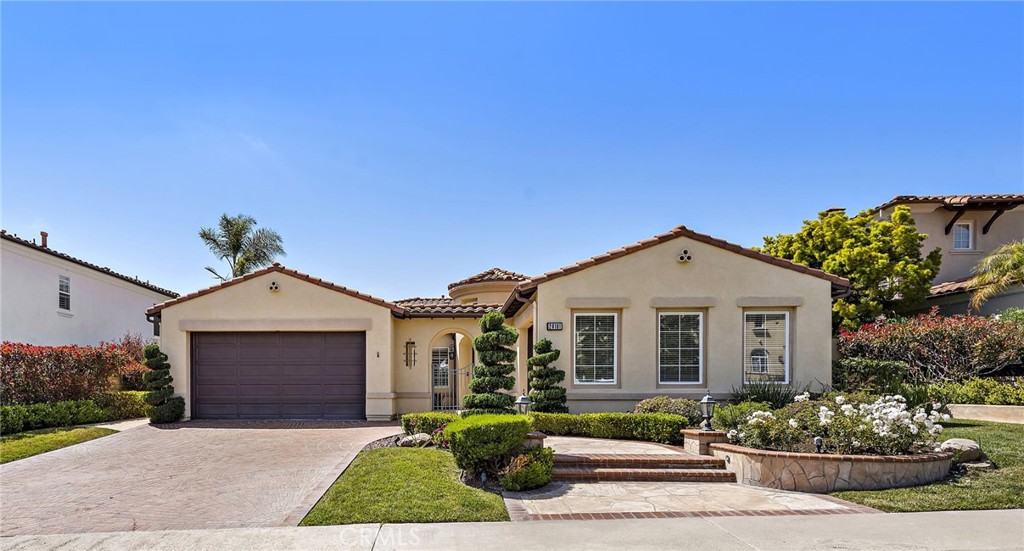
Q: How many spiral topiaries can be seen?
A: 3